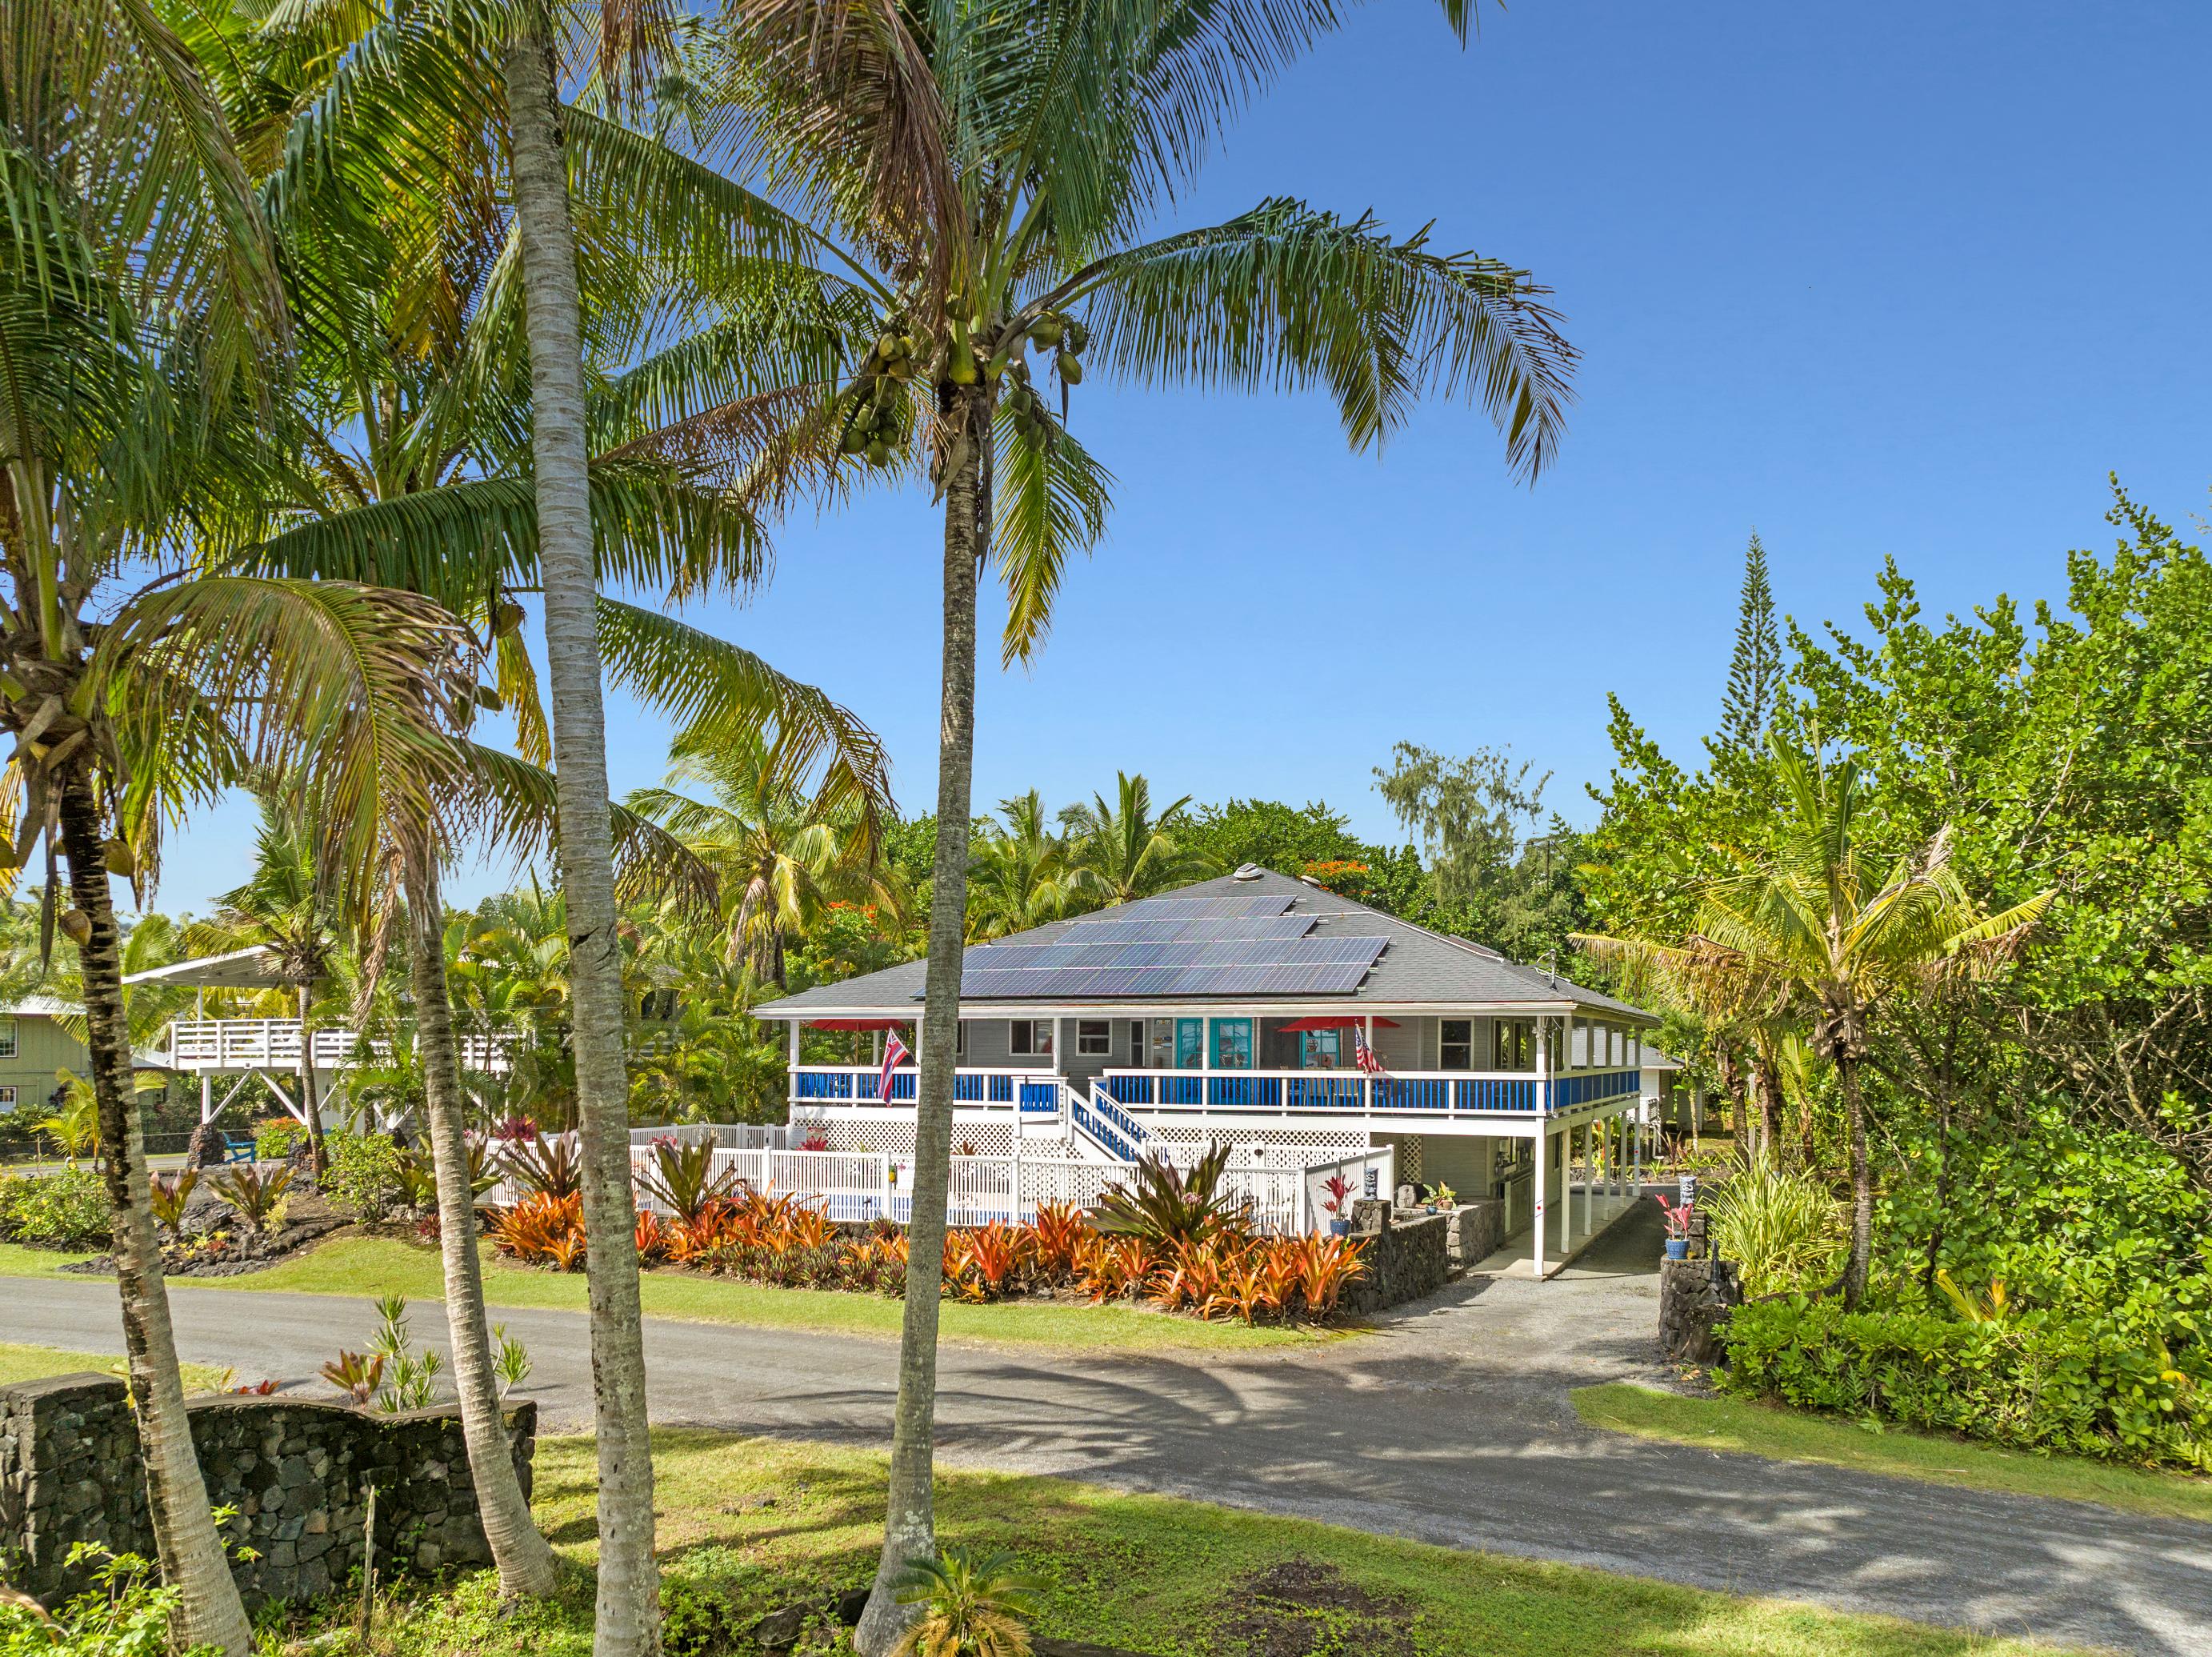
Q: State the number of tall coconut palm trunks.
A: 4